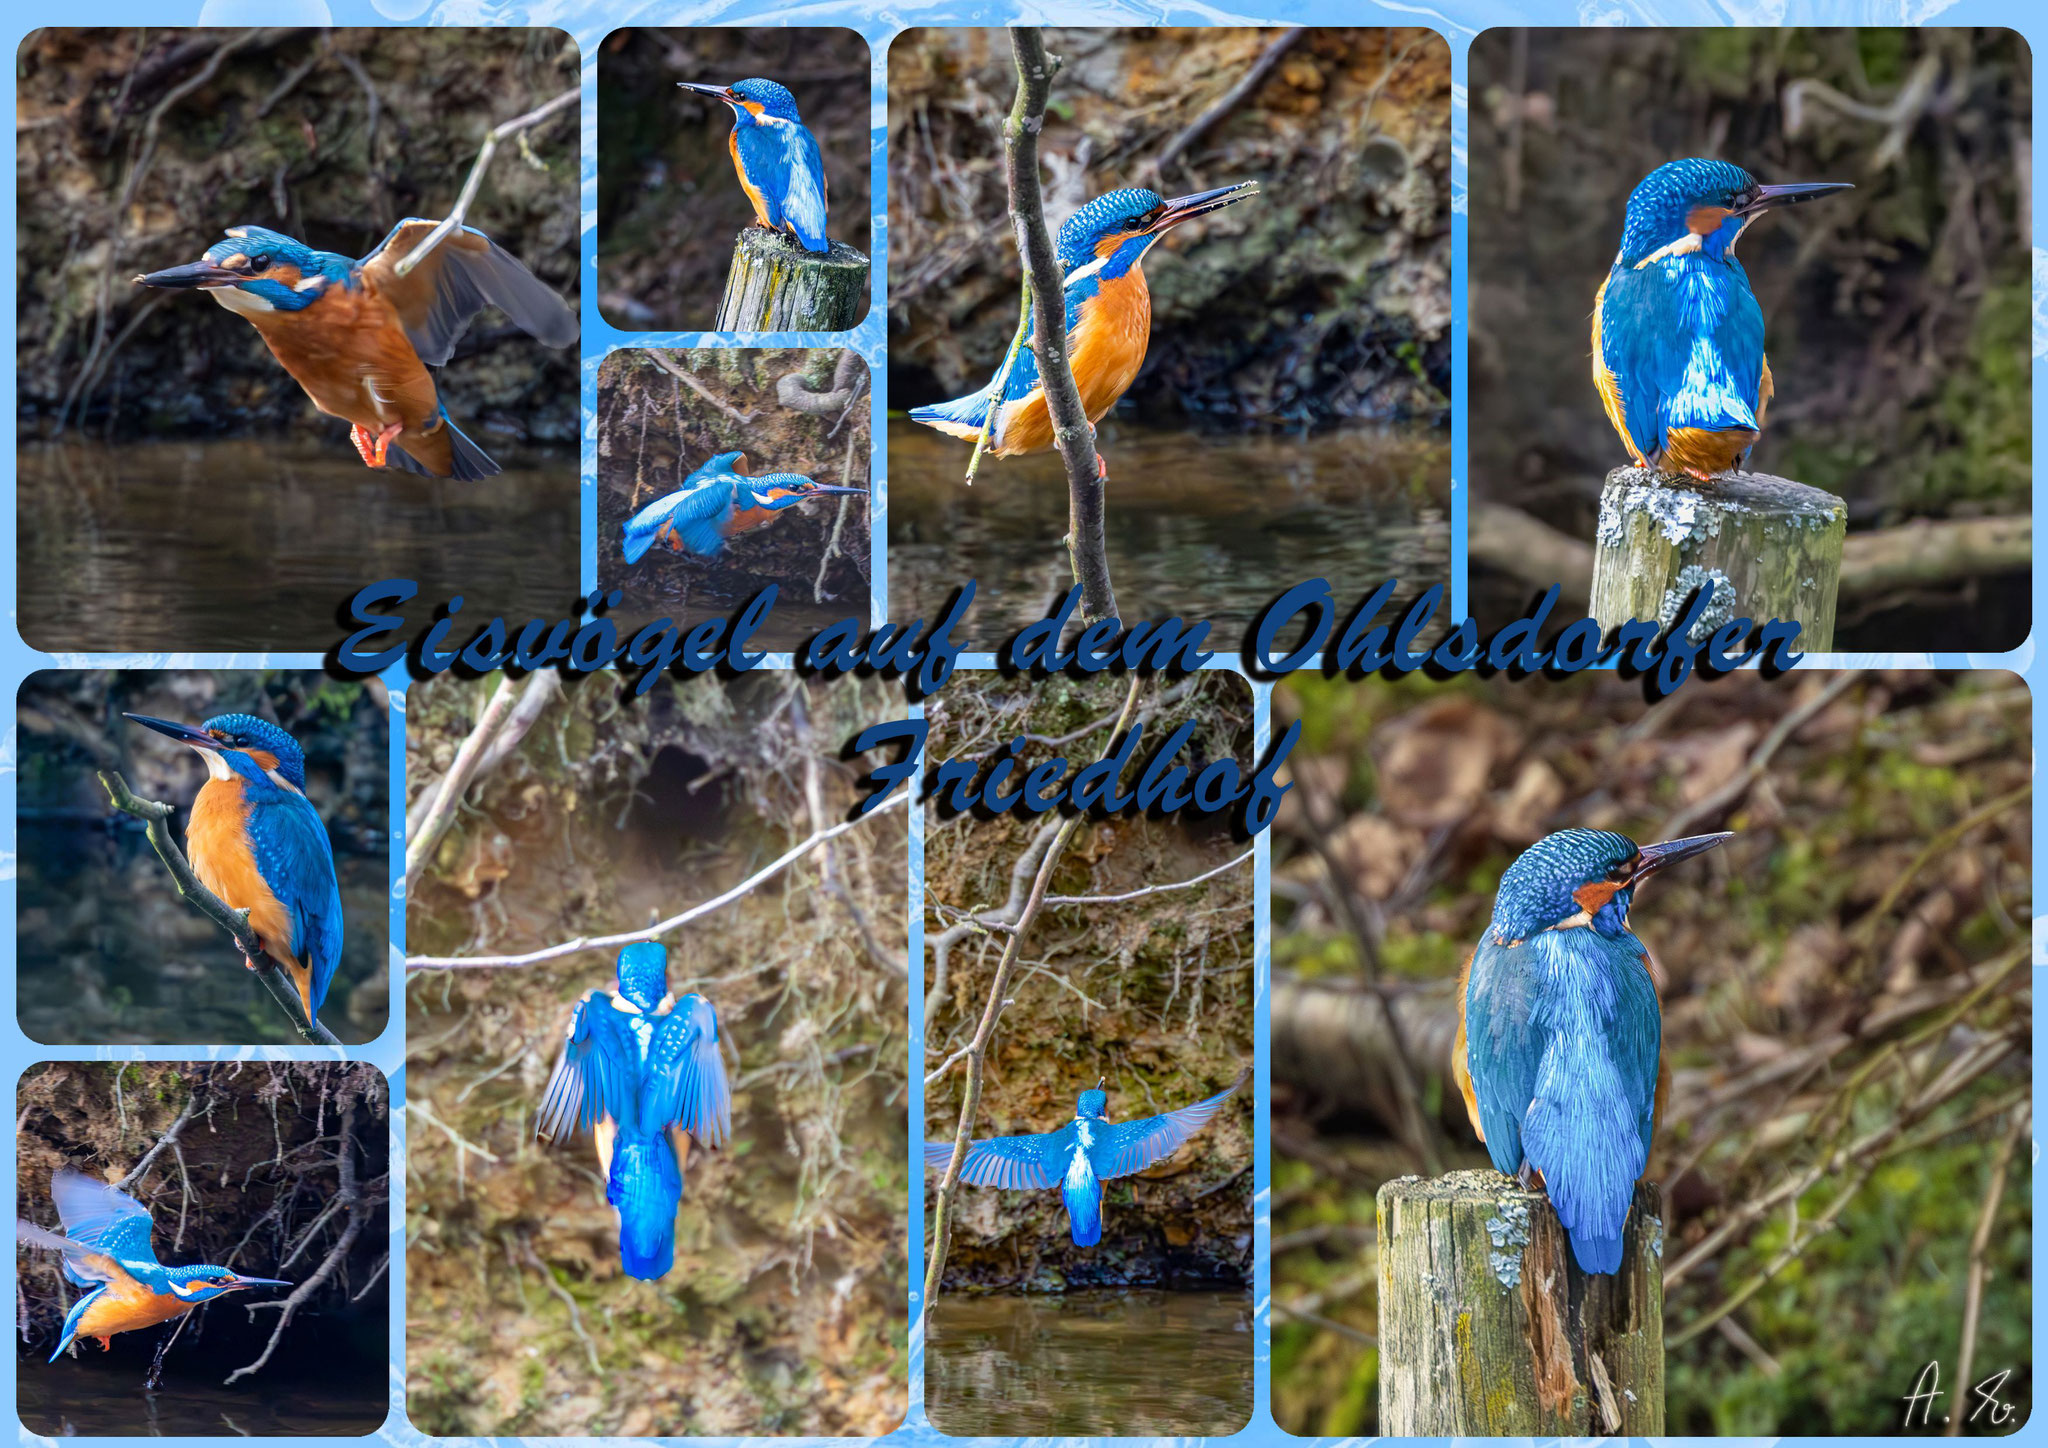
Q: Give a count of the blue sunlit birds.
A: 10